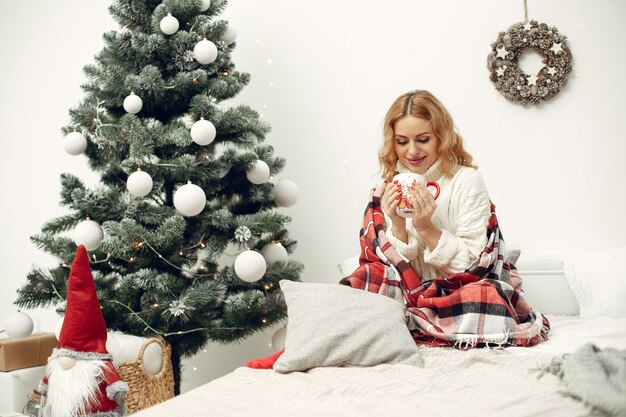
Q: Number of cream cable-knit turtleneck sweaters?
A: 1